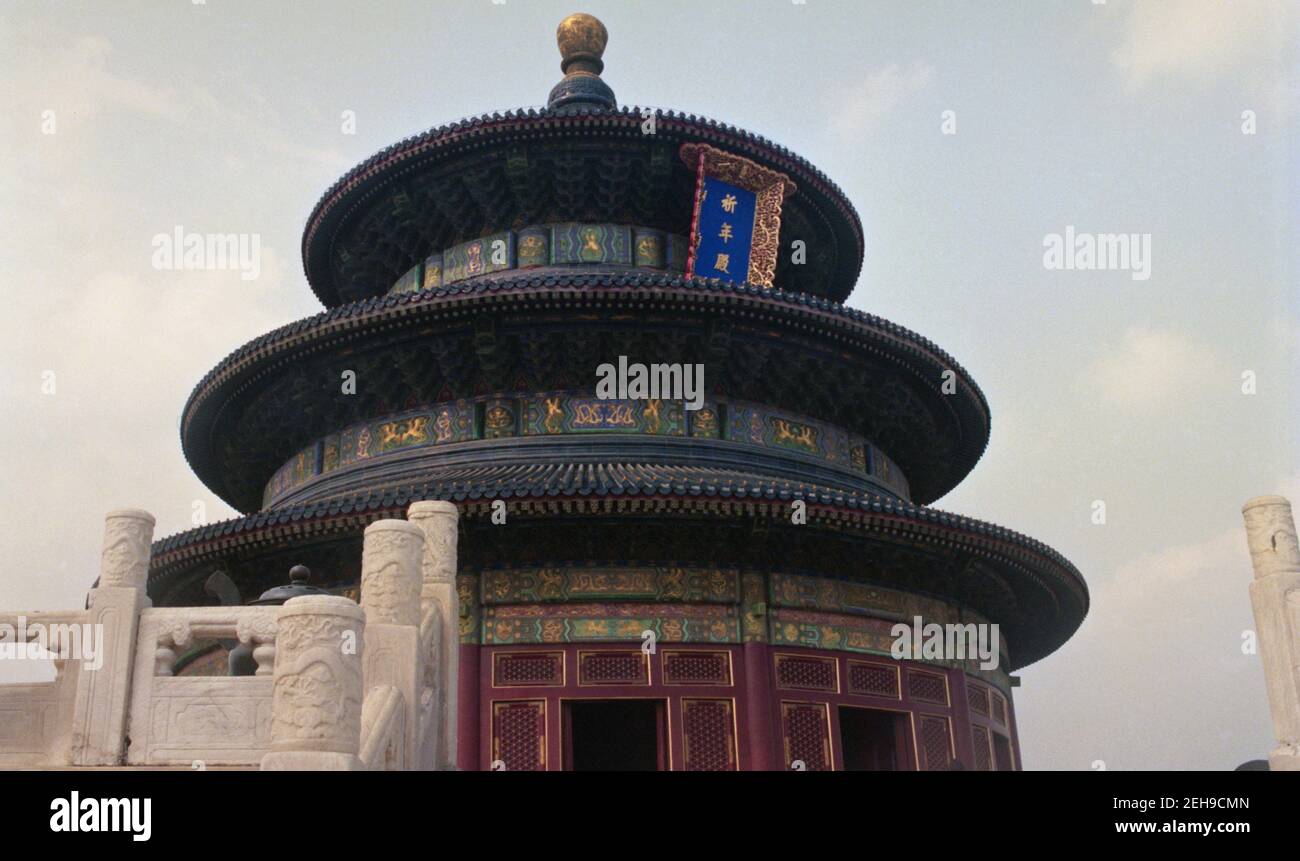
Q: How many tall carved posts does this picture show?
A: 5